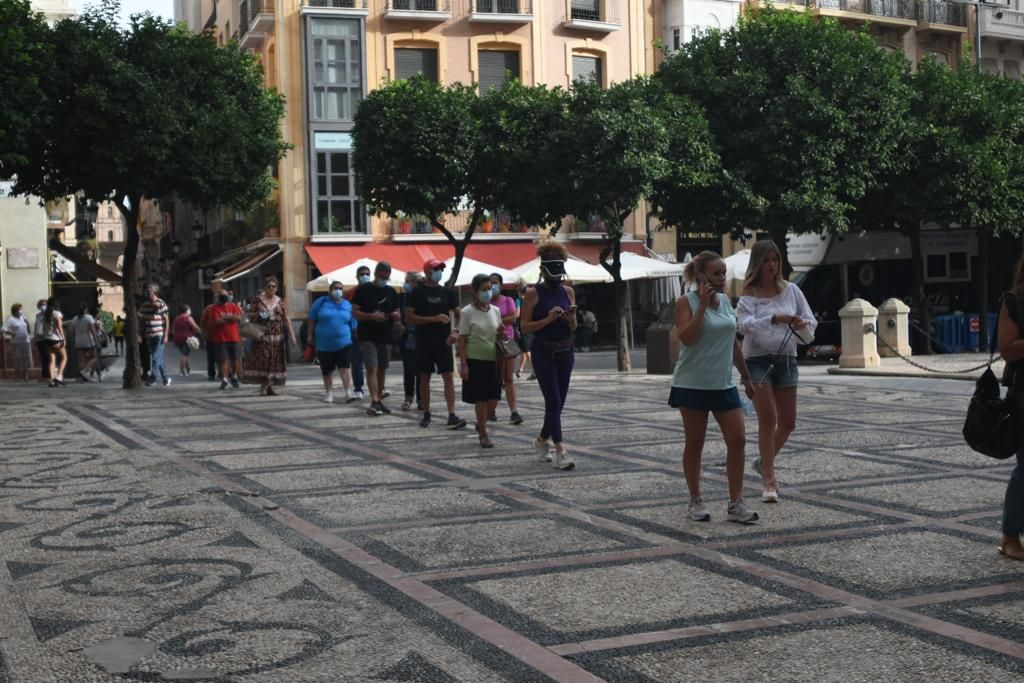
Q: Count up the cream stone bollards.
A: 2